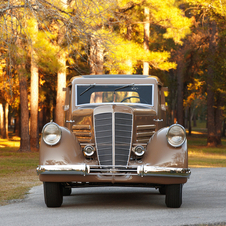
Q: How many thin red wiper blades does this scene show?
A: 0